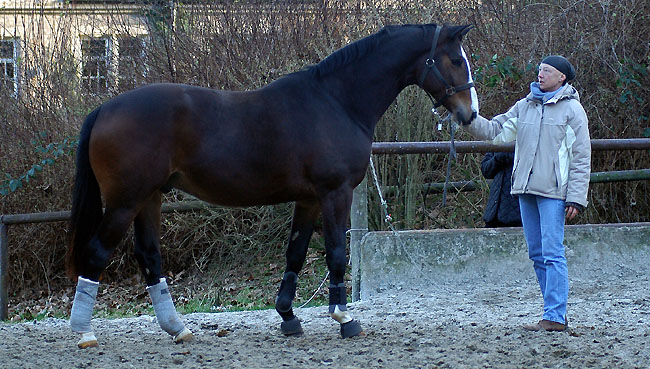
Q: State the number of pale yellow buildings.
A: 1